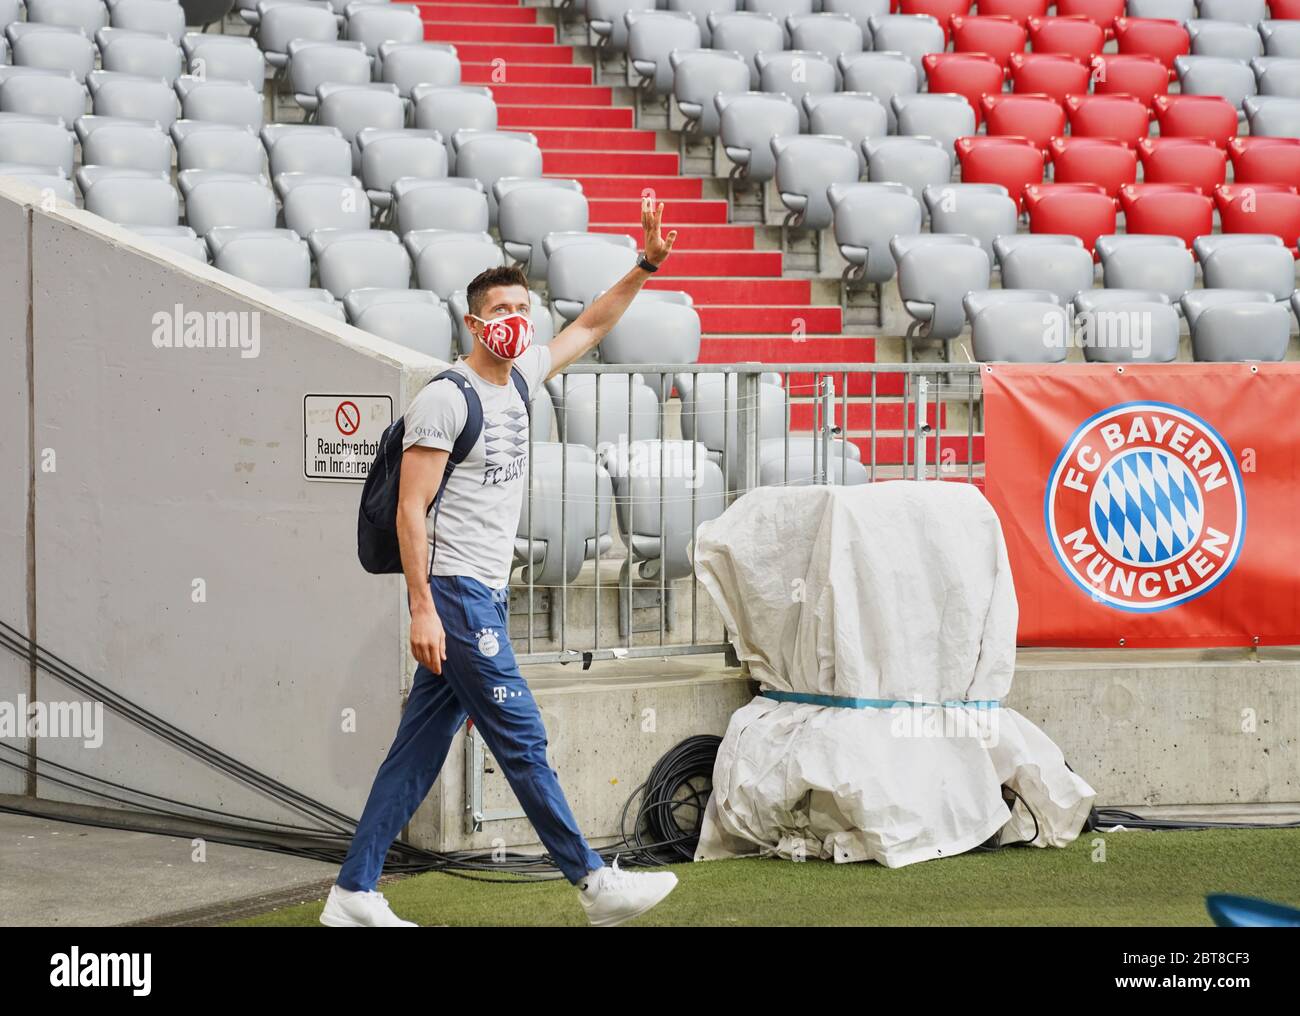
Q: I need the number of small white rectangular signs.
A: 1